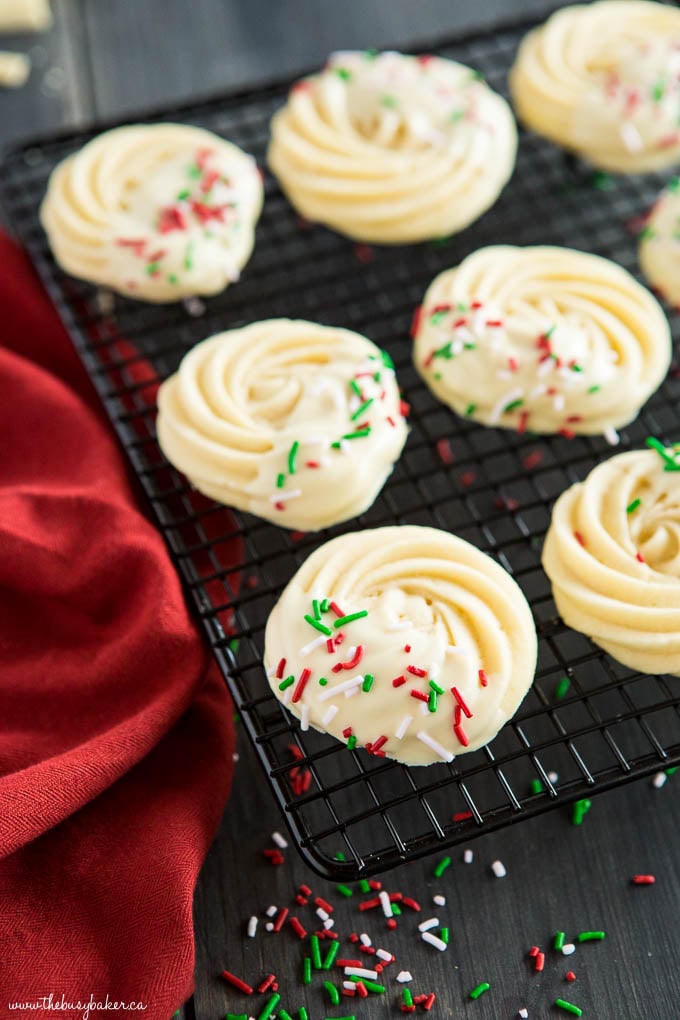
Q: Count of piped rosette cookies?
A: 8